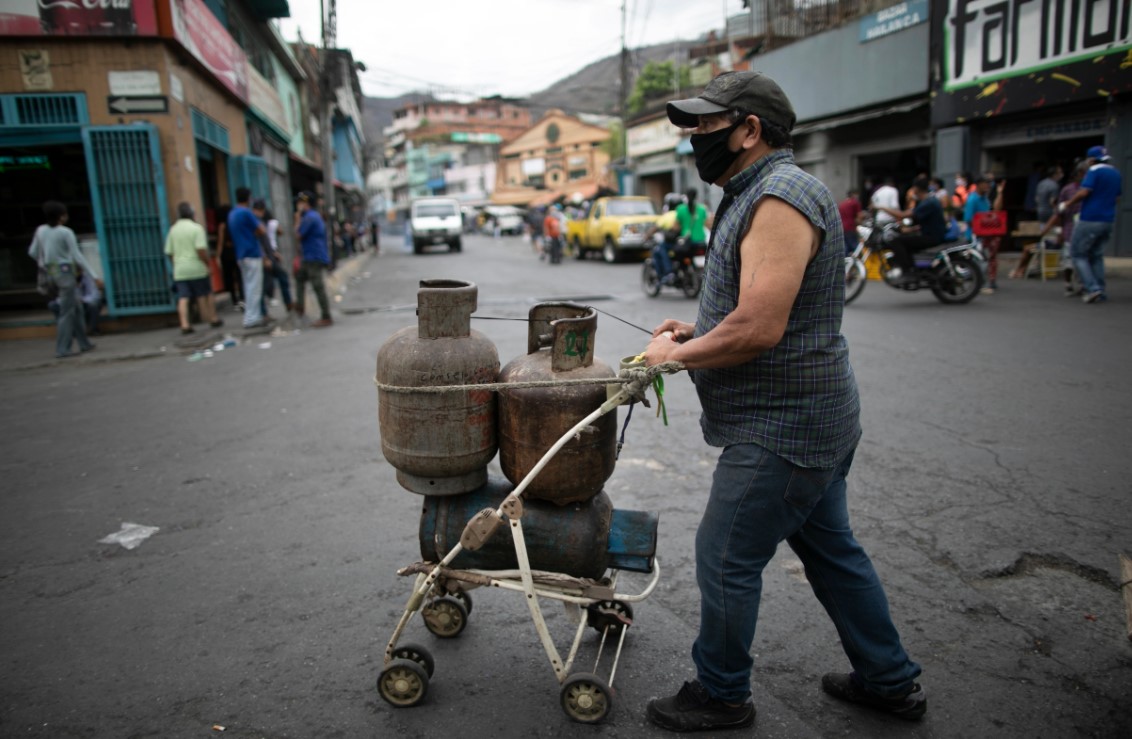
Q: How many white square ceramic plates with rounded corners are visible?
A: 0